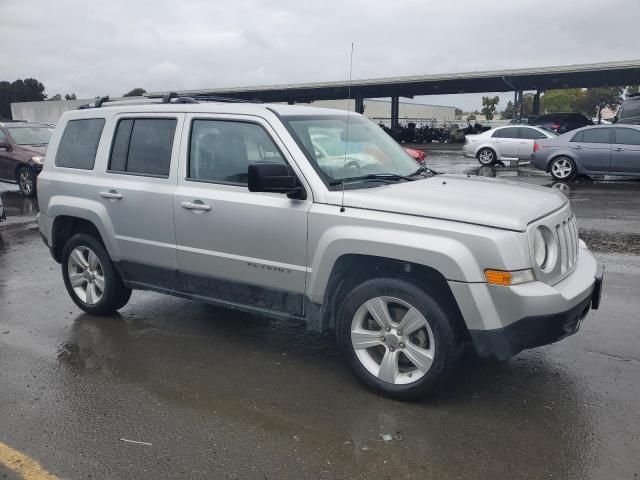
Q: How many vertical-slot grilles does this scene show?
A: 1